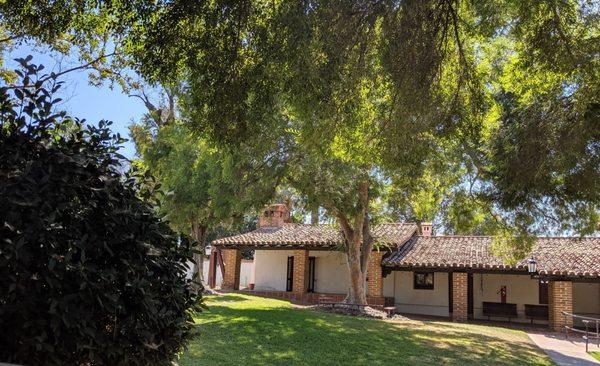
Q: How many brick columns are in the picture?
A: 5